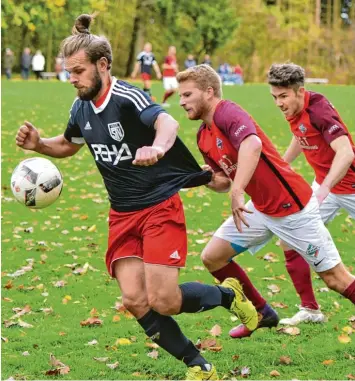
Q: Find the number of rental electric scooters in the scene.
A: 0